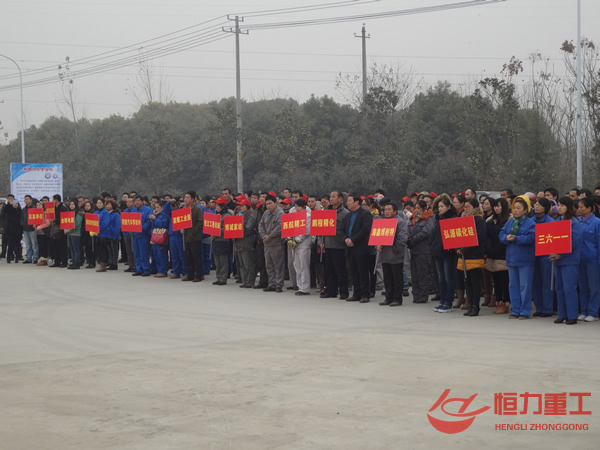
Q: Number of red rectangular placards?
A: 13